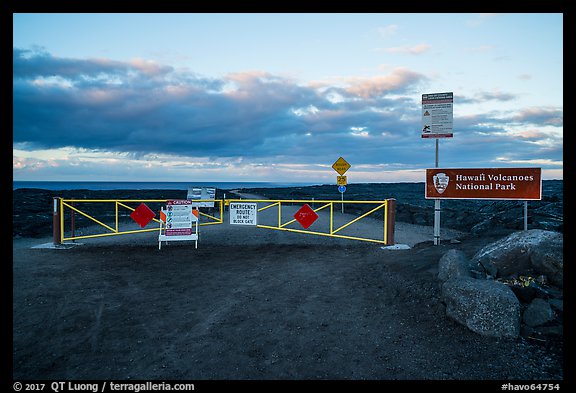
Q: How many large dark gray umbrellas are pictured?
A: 0